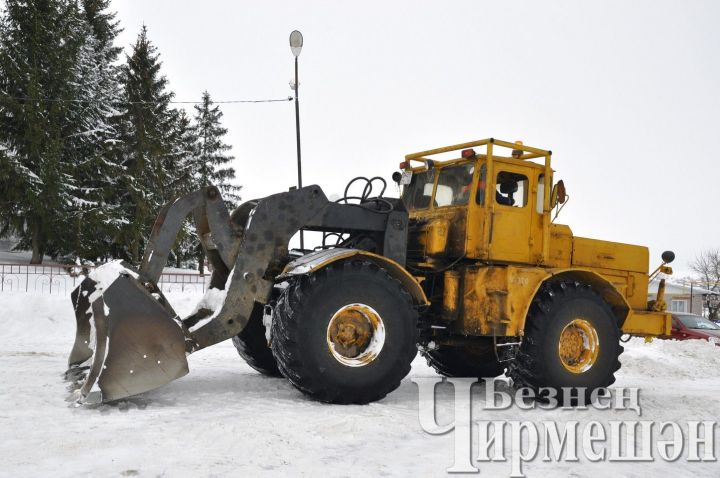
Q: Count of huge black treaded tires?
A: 4